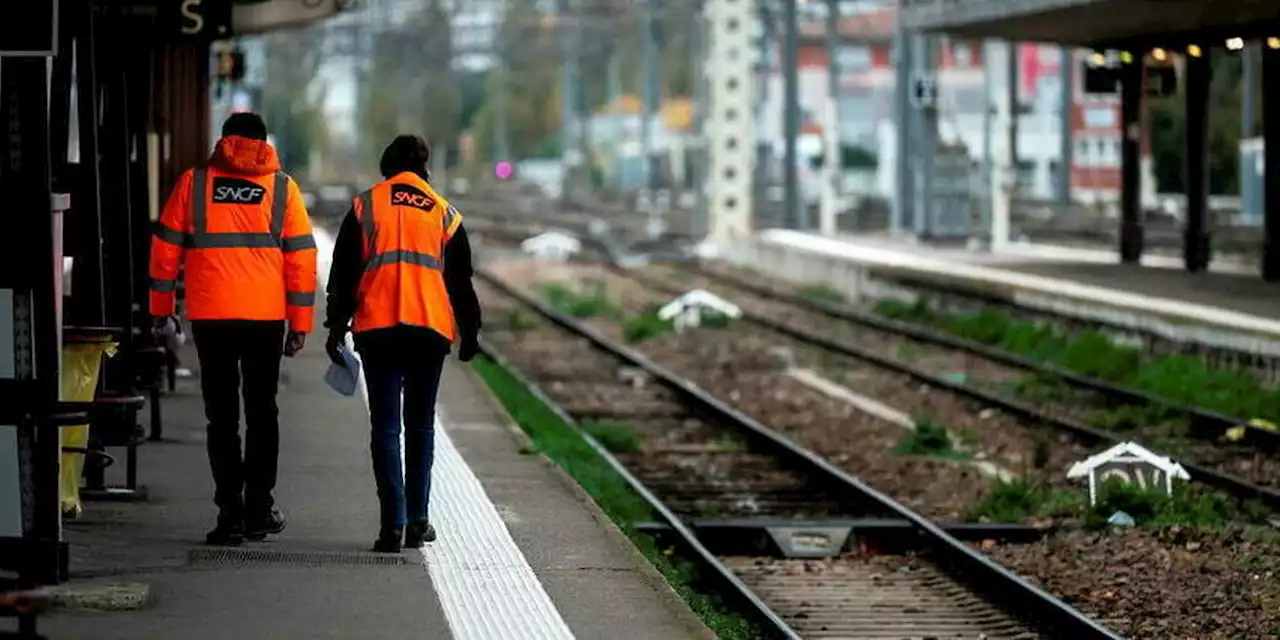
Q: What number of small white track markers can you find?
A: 3